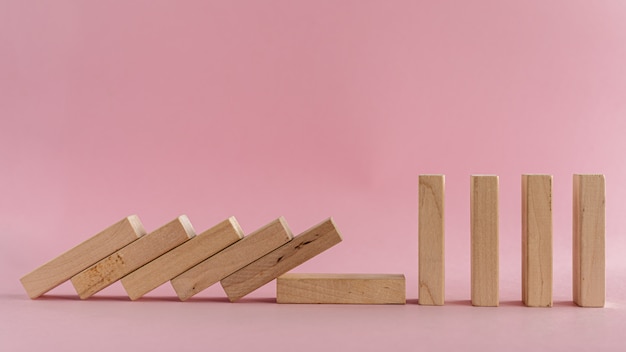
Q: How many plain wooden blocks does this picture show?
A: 10